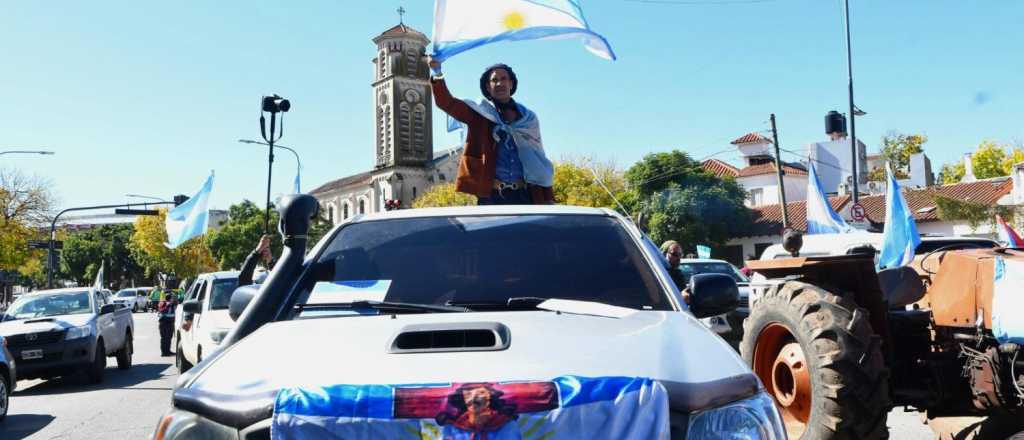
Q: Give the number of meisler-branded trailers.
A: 0